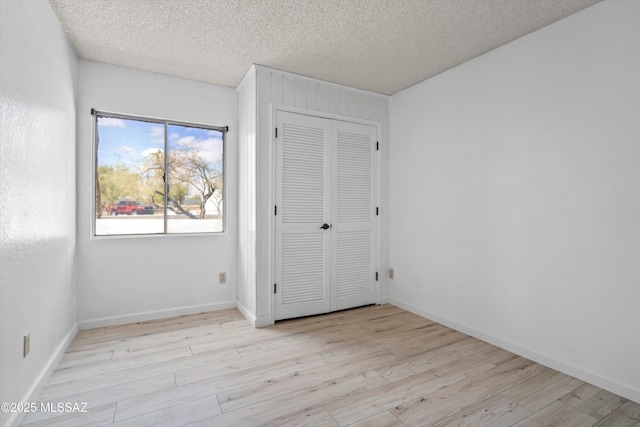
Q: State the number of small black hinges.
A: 6